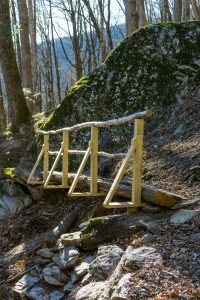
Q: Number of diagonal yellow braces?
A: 4